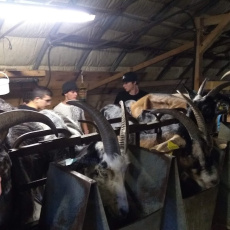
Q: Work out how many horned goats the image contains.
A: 4